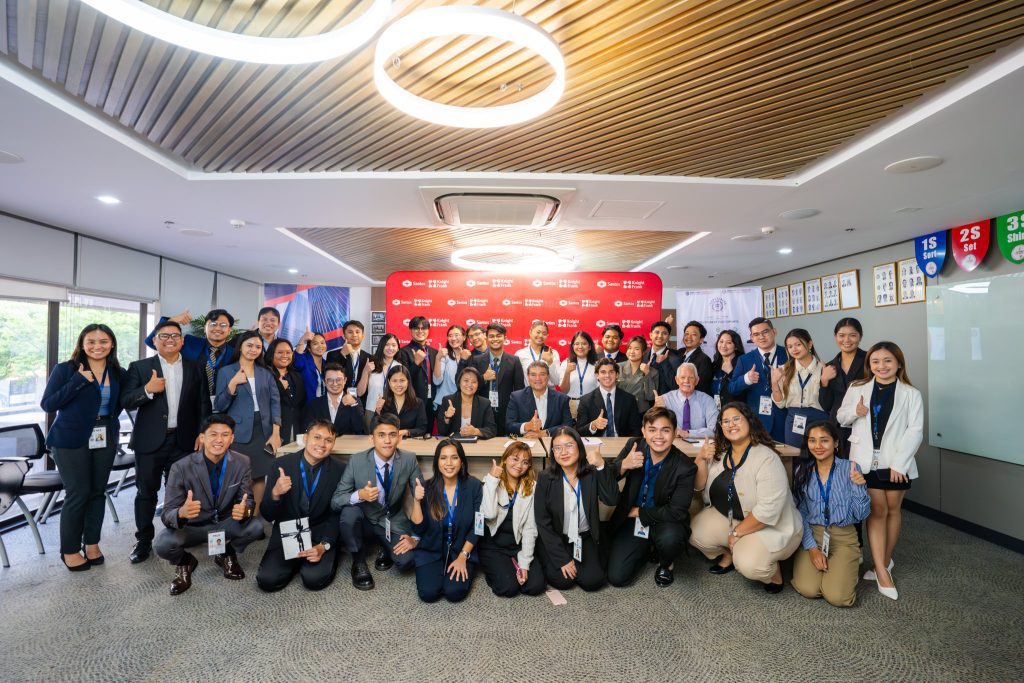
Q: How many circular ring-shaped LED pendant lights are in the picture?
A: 3